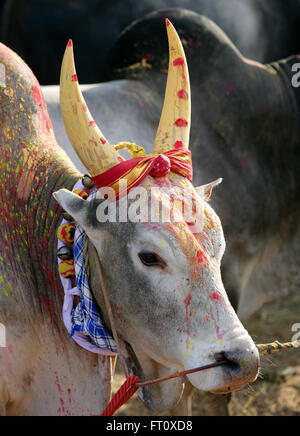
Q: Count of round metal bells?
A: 3